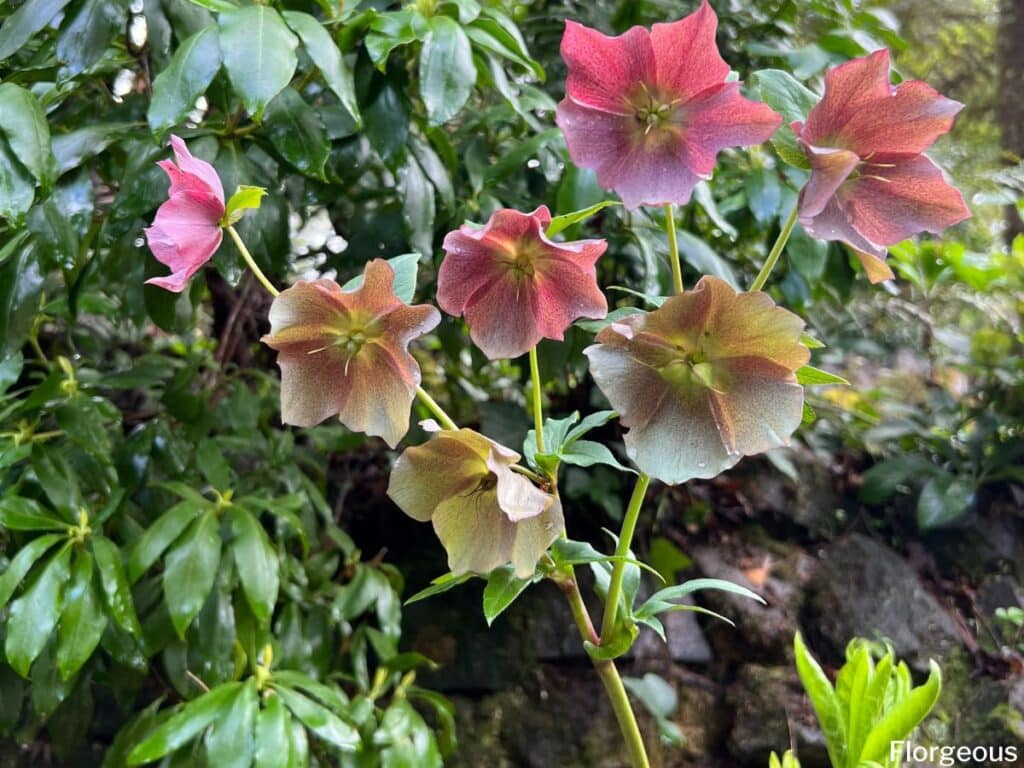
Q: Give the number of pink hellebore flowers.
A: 4